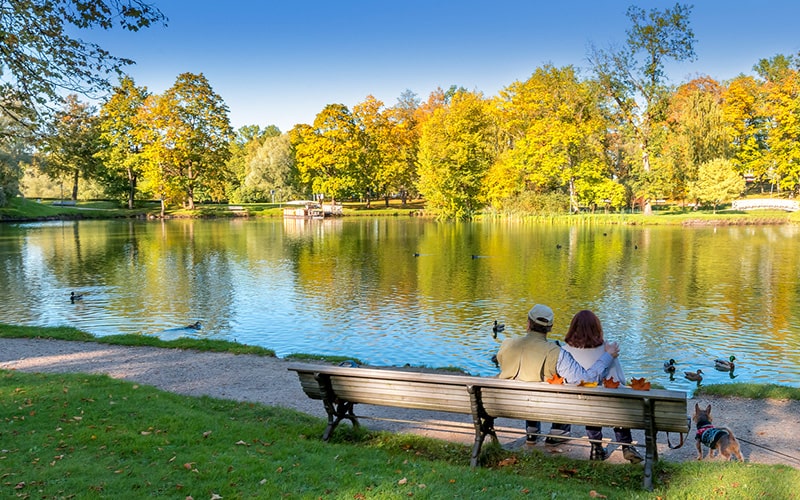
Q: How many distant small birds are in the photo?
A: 5